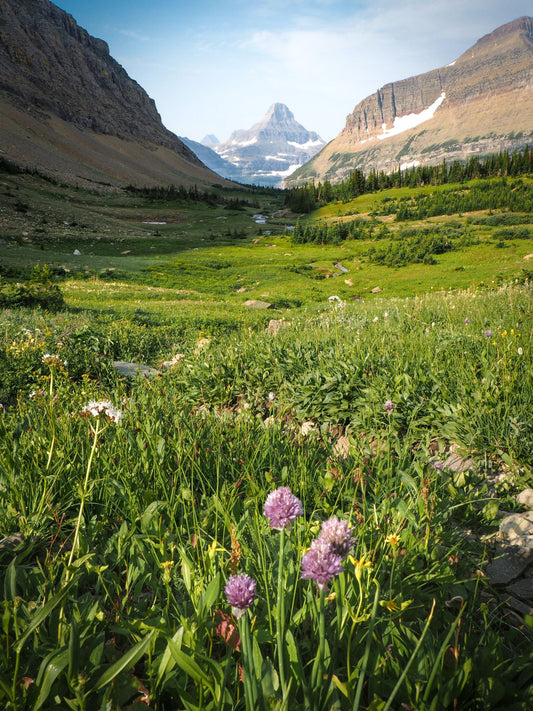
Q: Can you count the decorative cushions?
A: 0